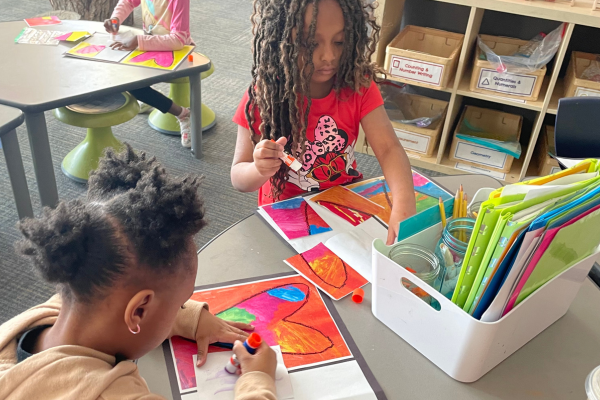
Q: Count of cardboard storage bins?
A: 6